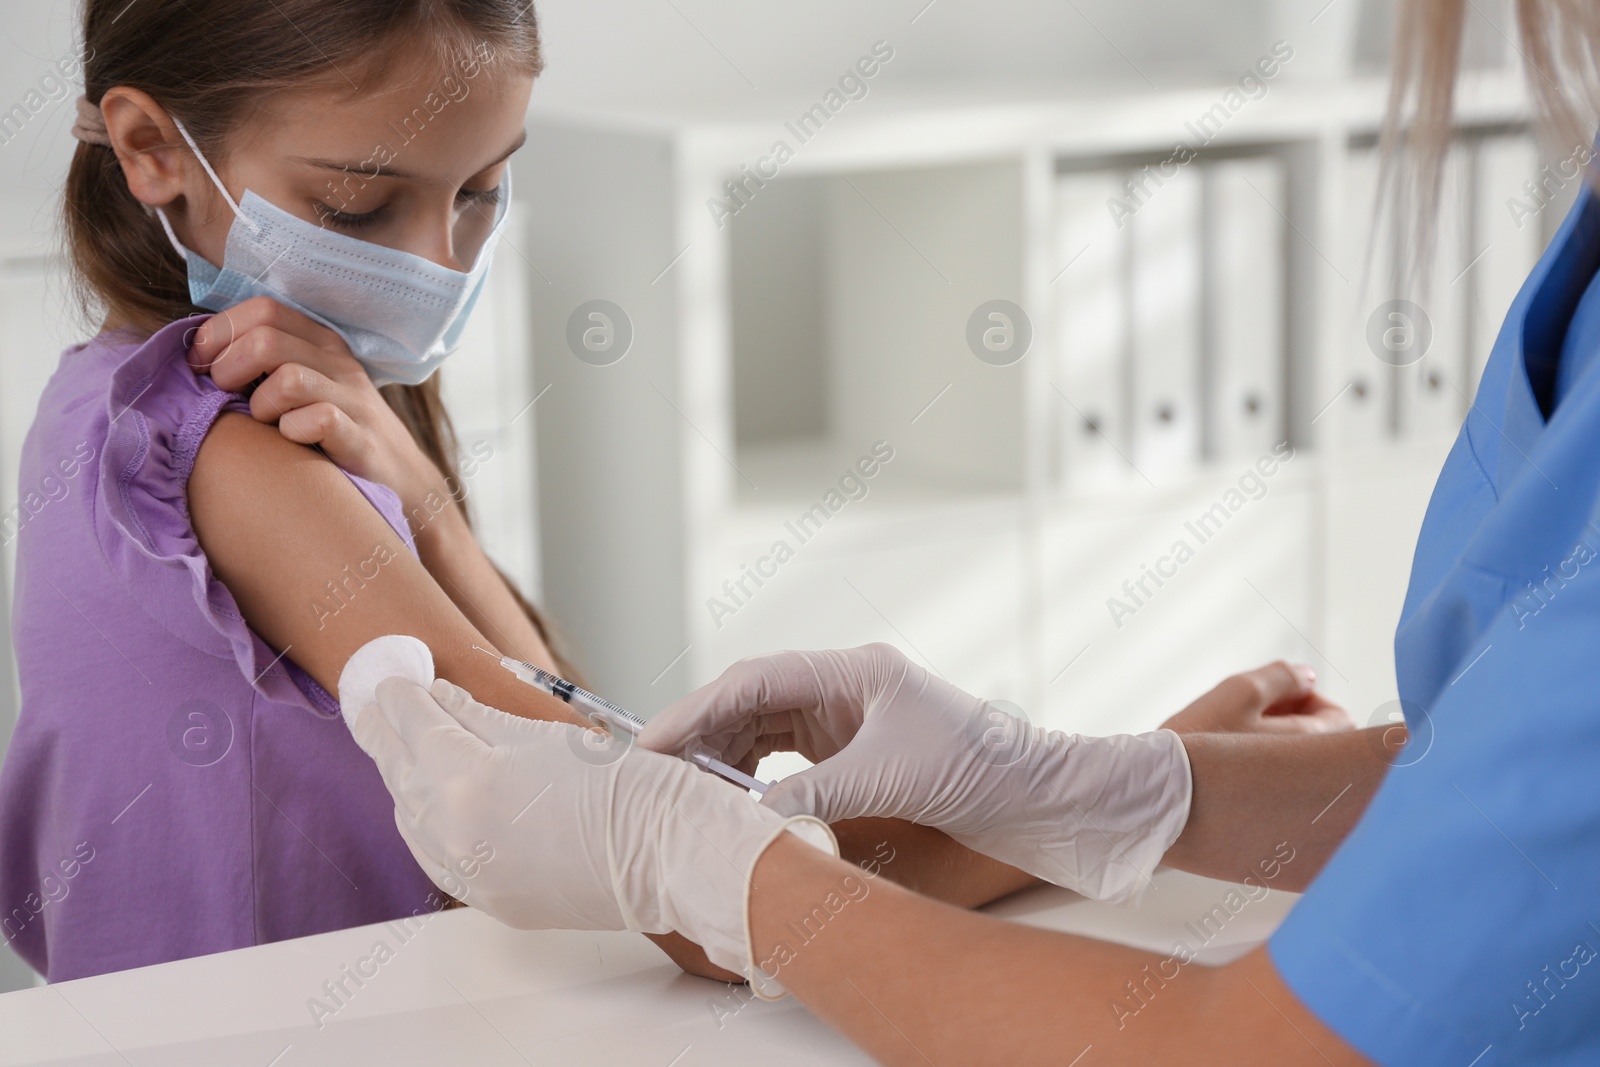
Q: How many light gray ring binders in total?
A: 6